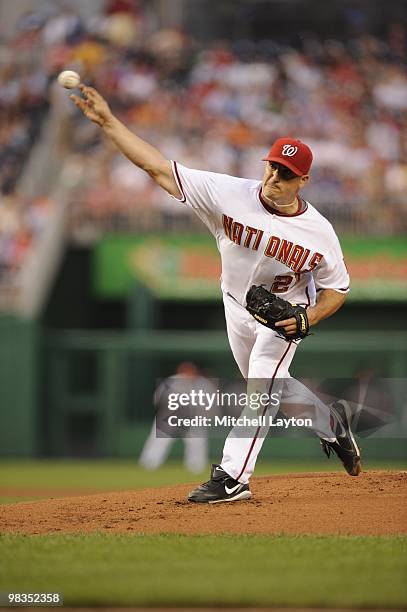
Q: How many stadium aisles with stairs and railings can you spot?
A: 1